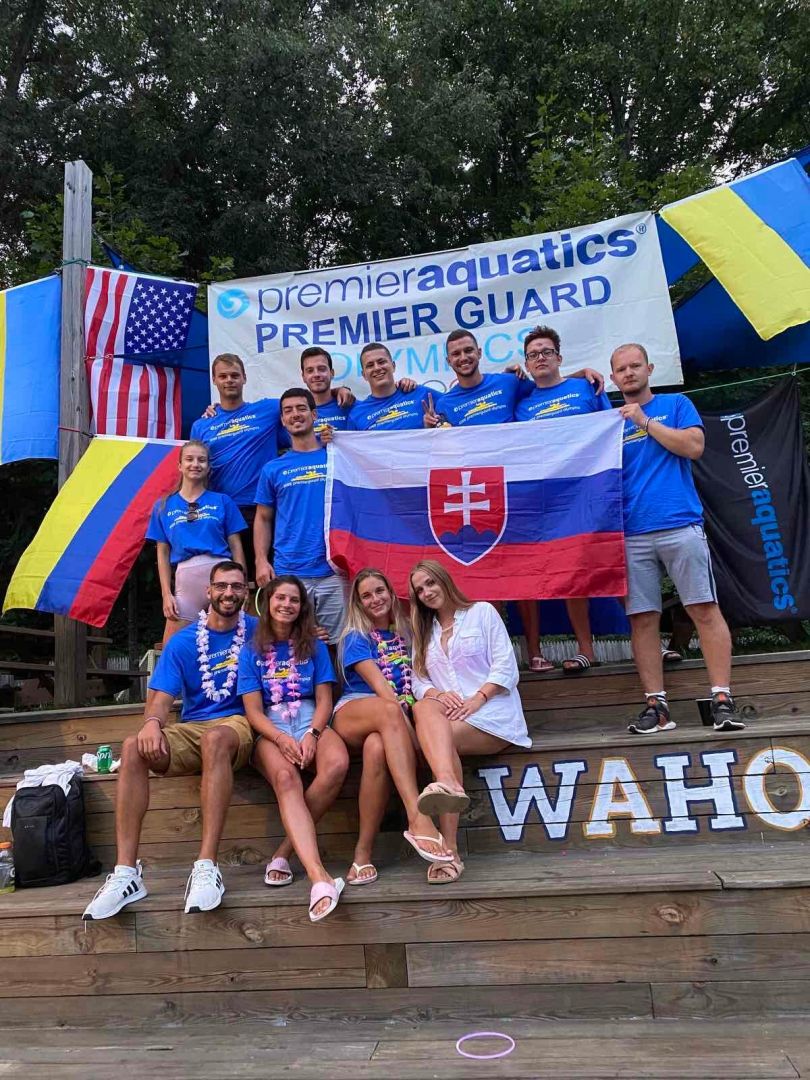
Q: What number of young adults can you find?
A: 12